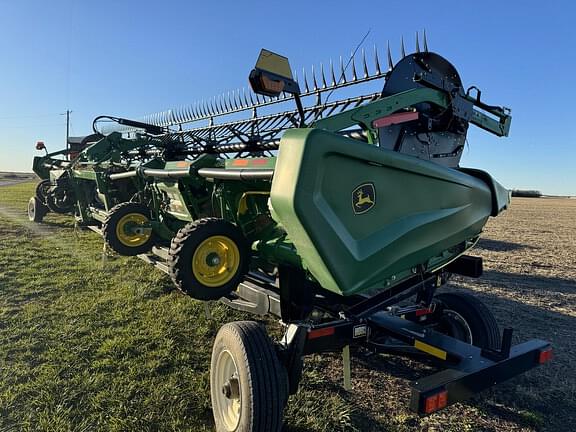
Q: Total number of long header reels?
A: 1